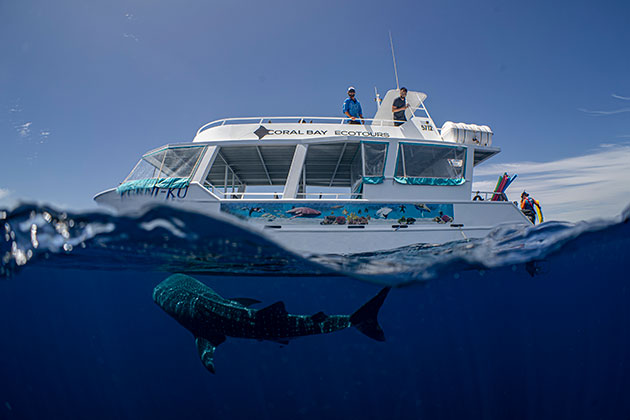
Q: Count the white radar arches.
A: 1